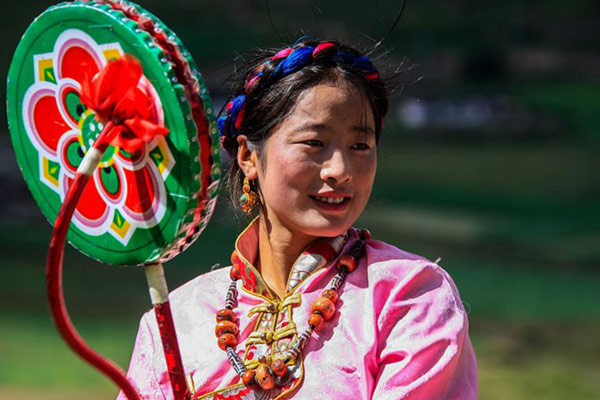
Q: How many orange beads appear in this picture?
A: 13